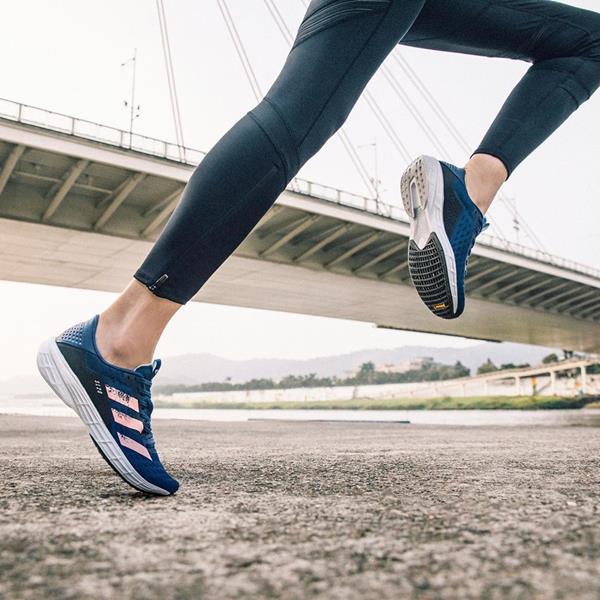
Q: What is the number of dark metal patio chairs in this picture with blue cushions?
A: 0